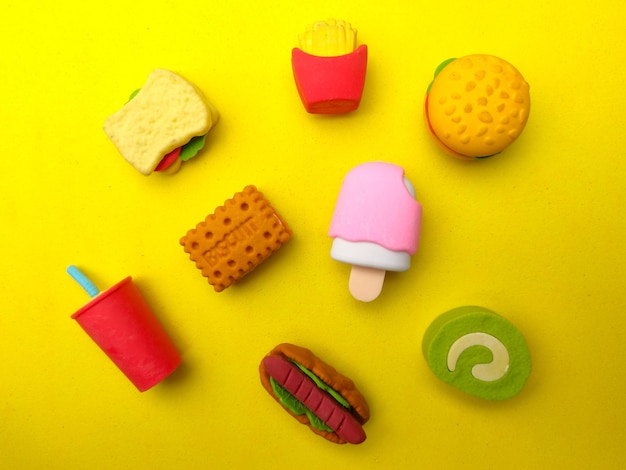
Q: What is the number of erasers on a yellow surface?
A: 8